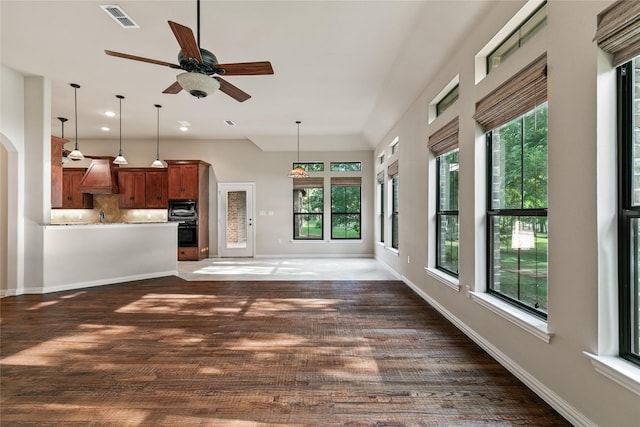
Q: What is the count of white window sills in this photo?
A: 7